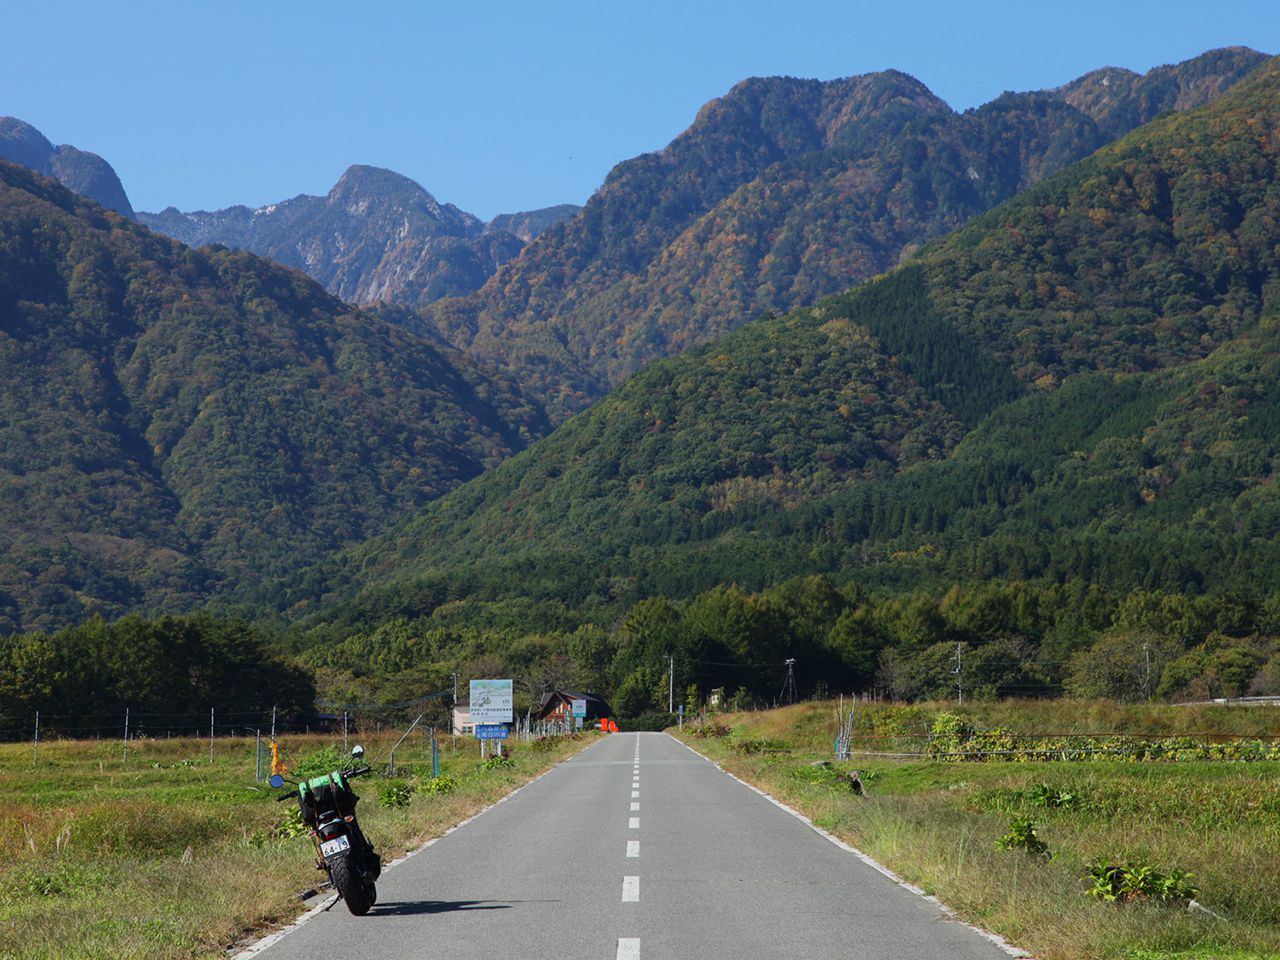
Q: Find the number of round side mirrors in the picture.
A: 2